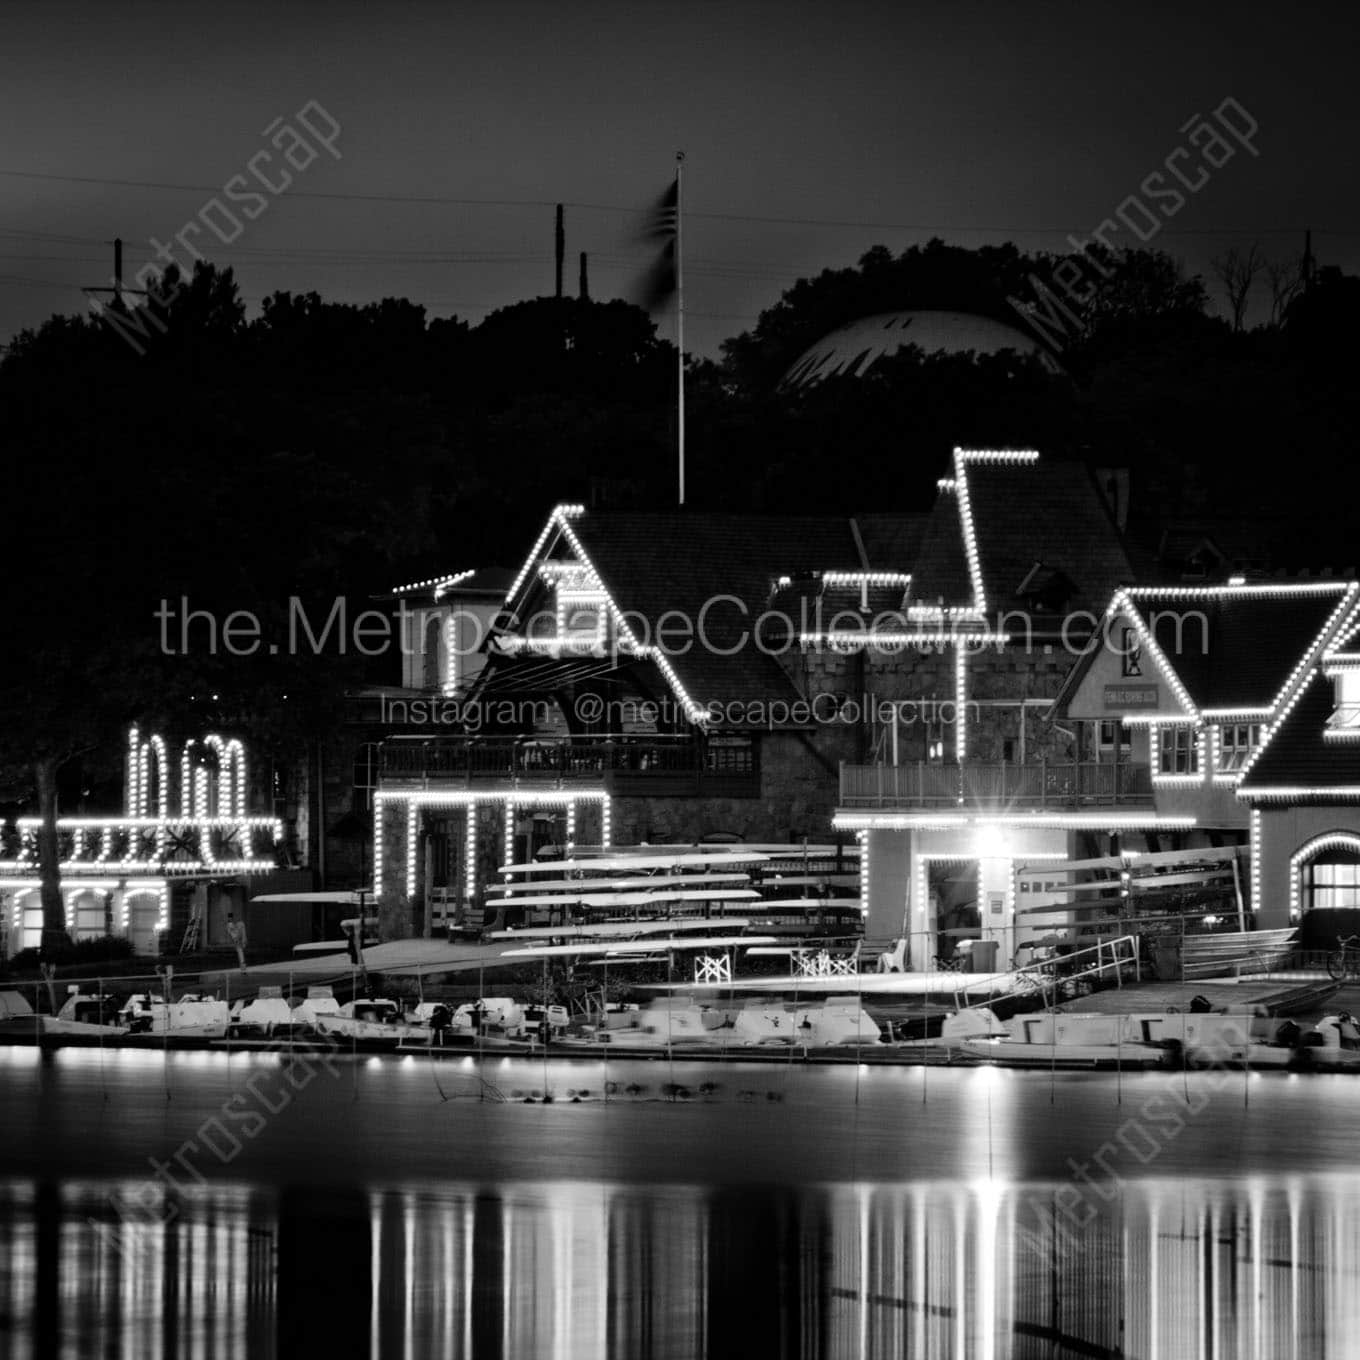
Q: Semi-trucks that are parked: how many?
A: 0